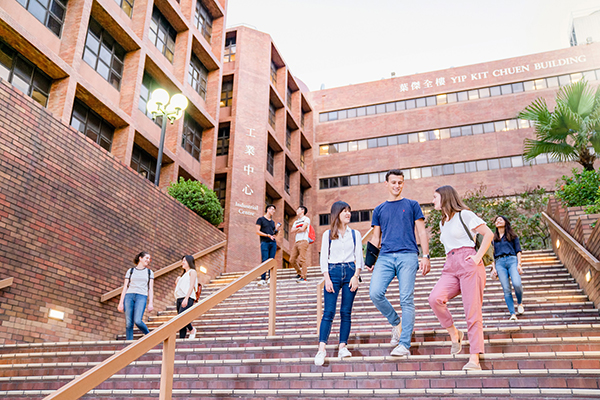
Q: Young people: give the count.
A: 8